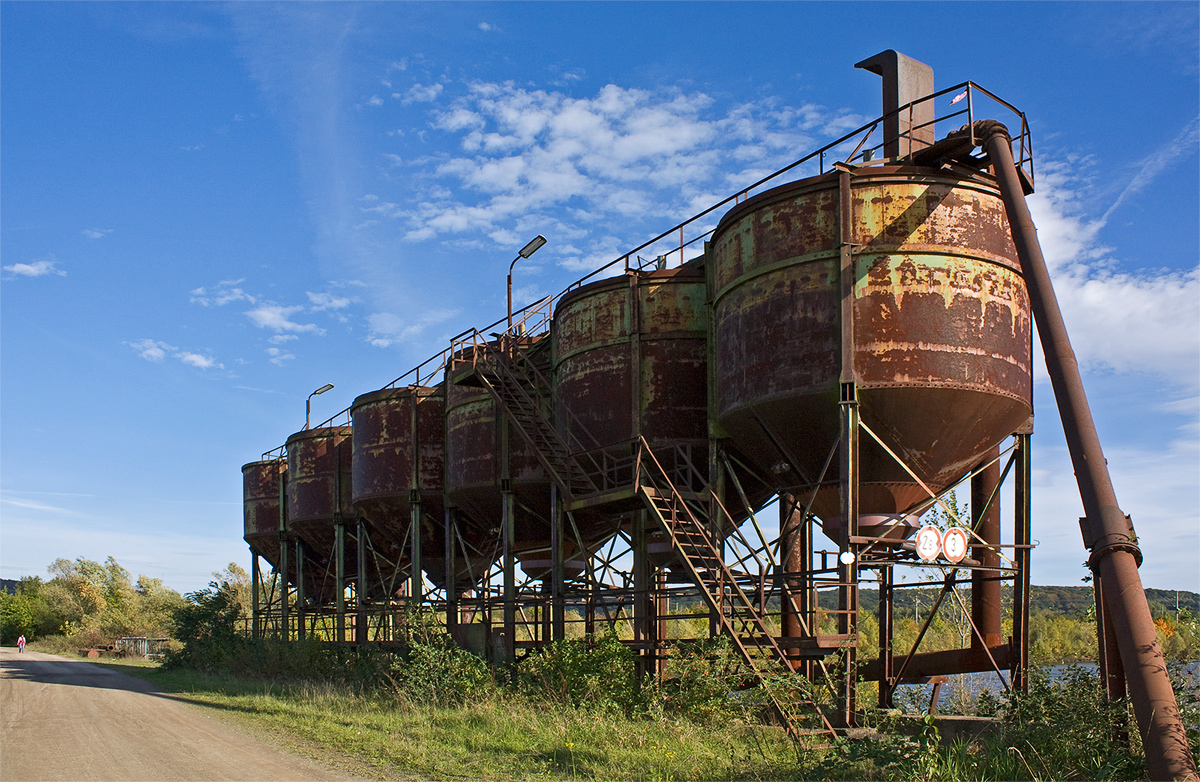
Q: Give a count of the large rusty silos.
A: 6